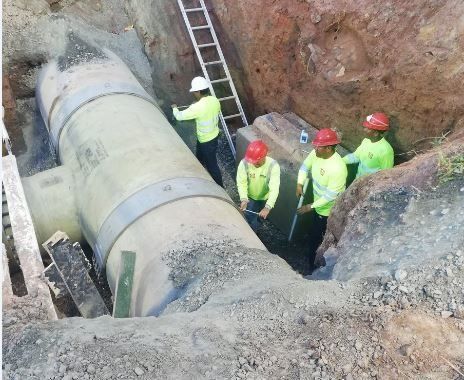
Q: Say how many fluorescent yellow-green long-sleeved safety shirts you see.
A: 4